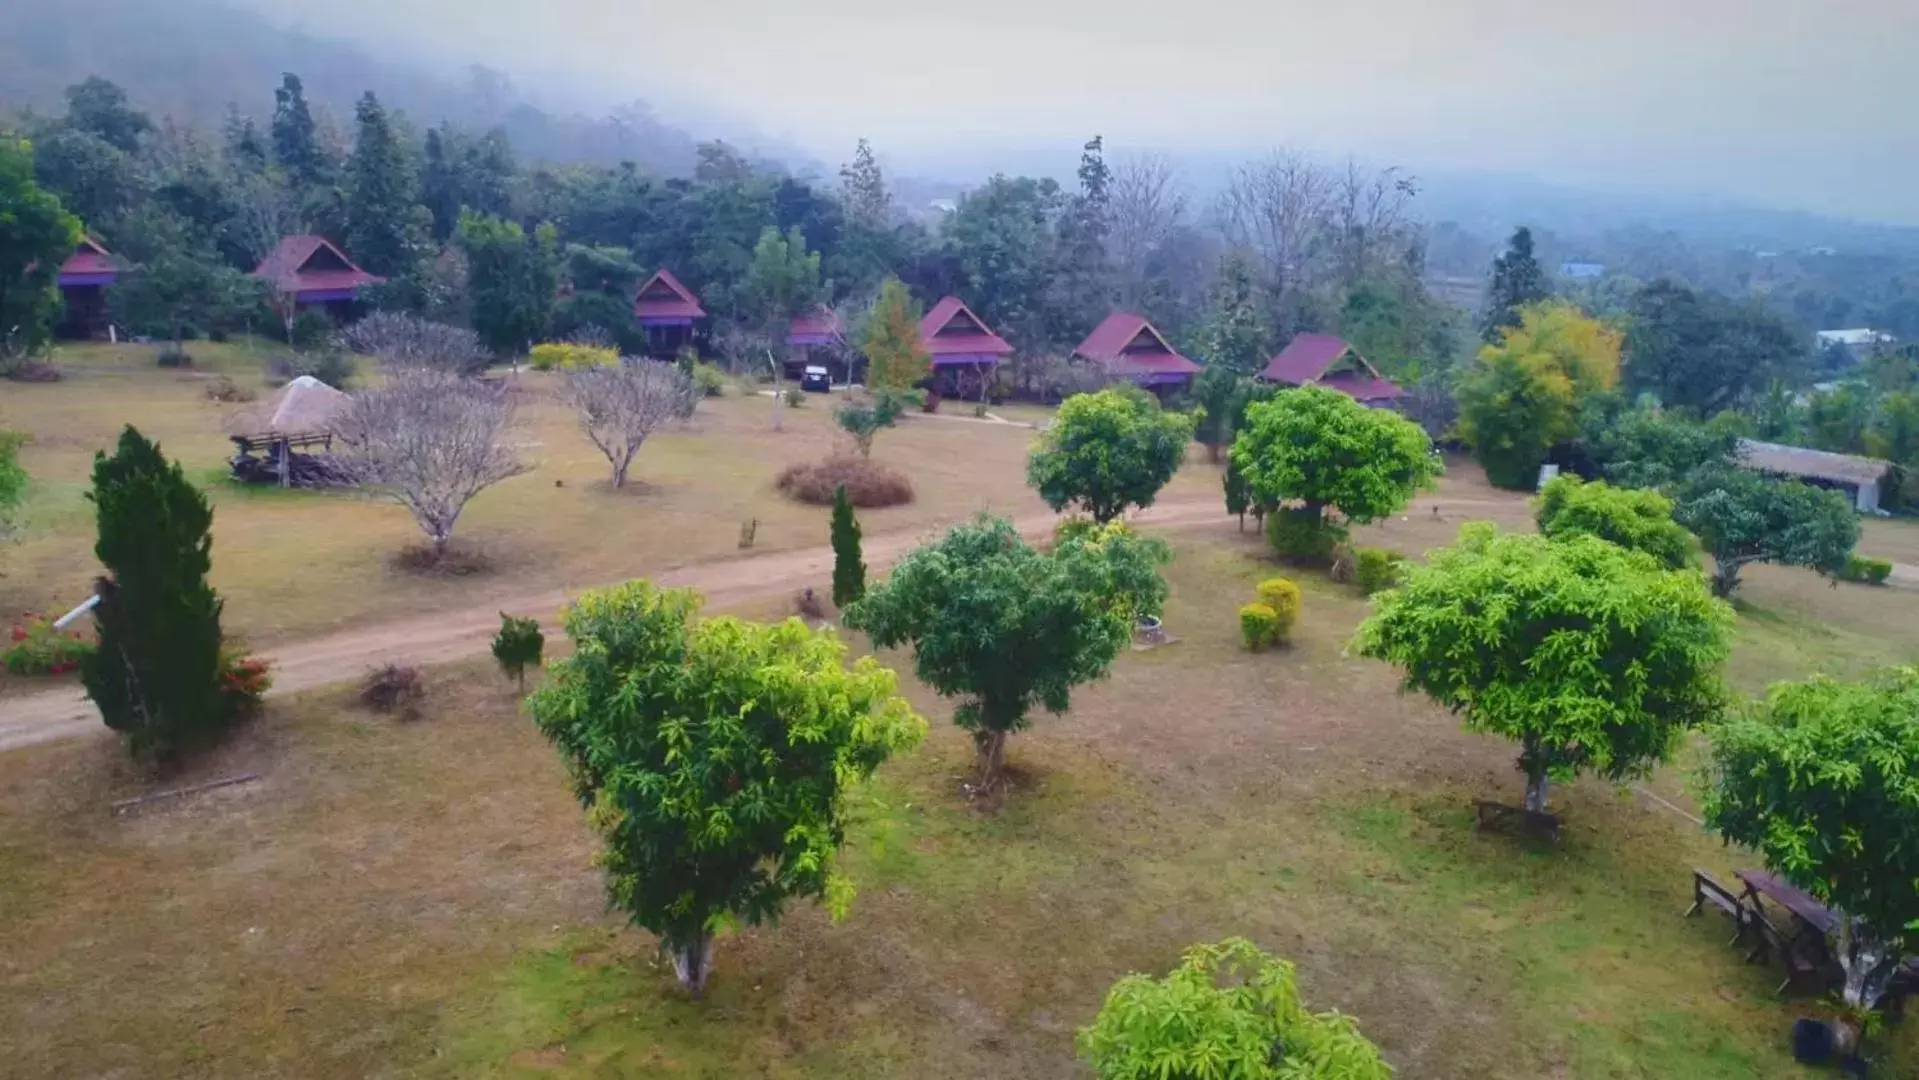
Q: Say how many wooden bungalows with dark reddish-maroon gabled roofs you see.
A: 7